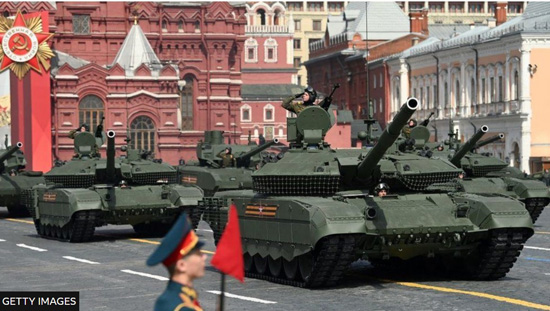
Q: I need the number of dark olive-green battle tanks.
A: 6